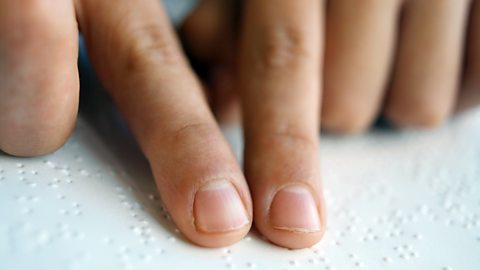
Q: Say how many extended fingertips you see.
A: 2